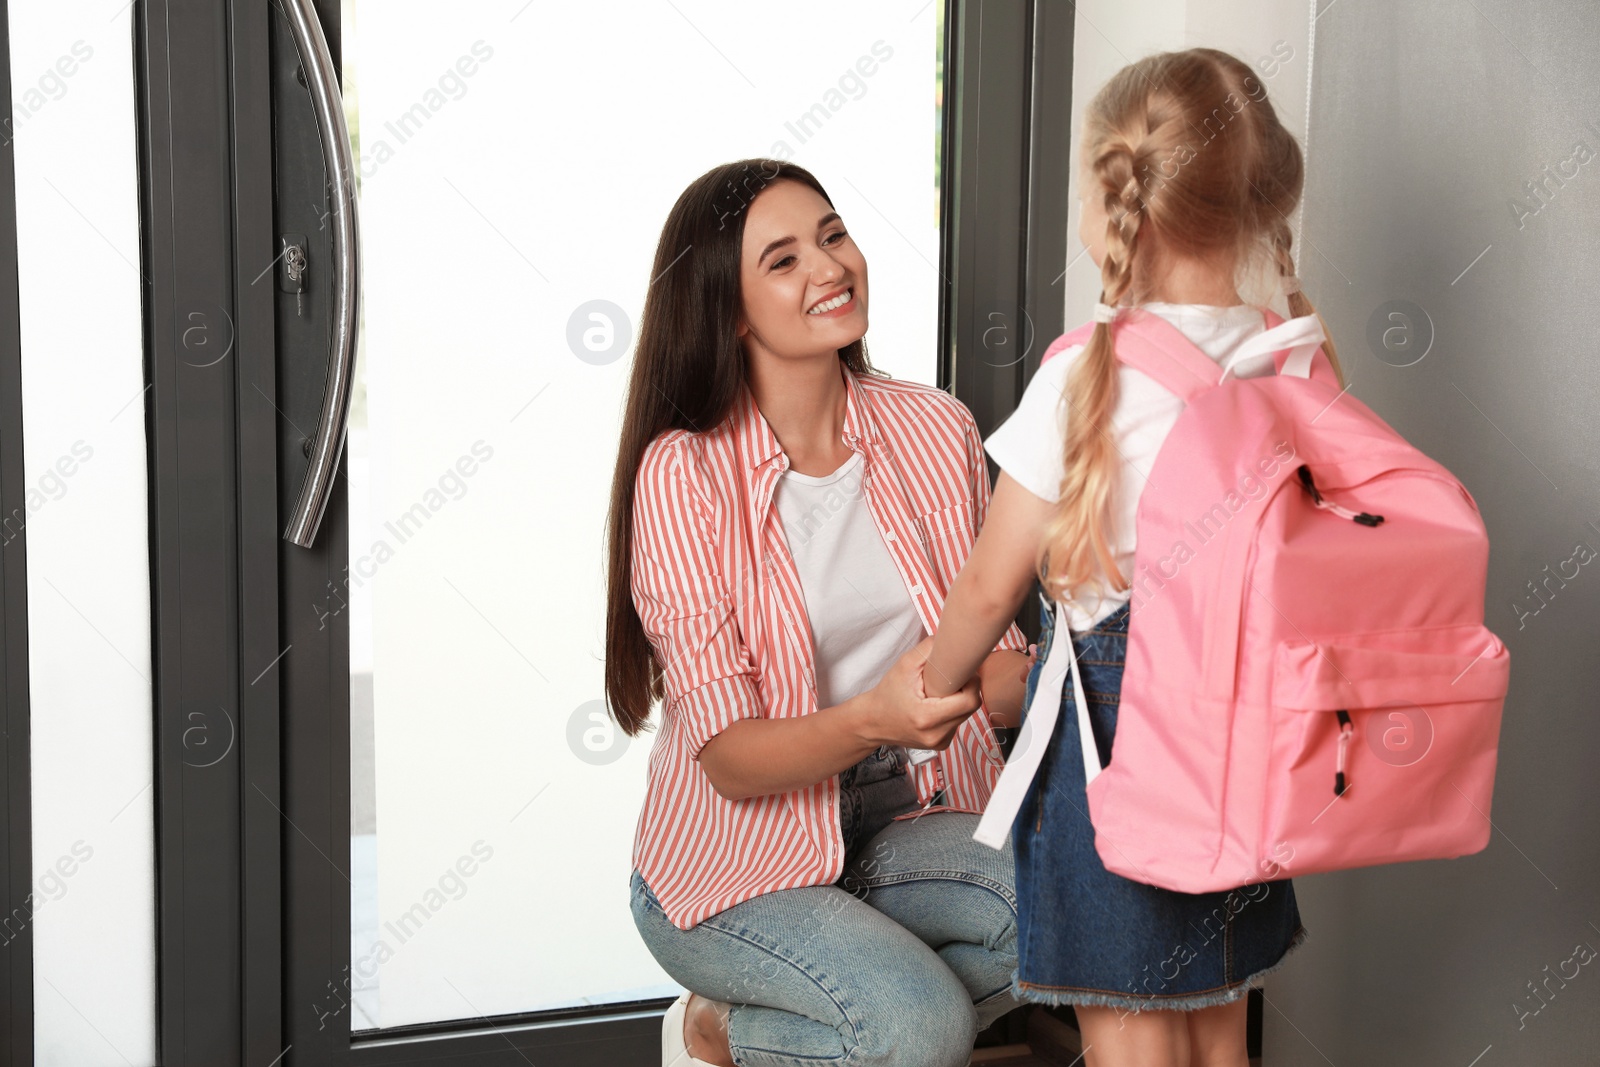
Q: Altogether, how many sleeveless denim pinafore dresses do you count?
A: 1